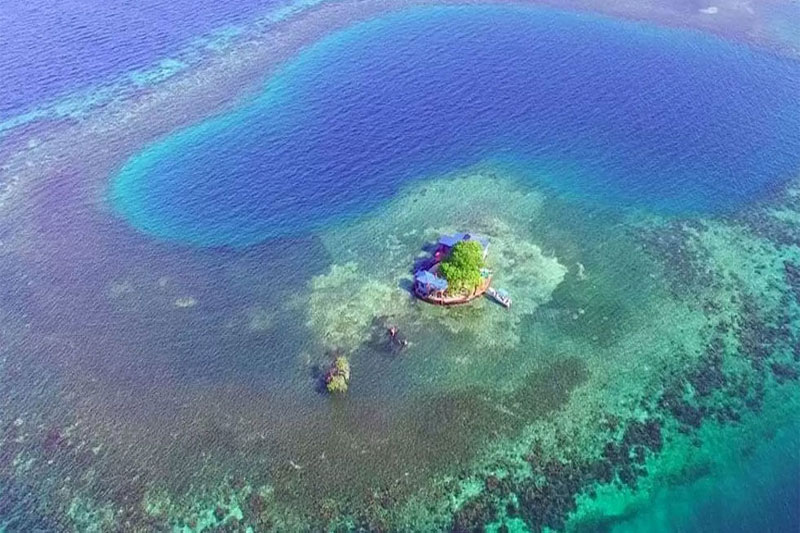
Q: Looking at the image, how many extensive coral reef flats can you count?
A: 1